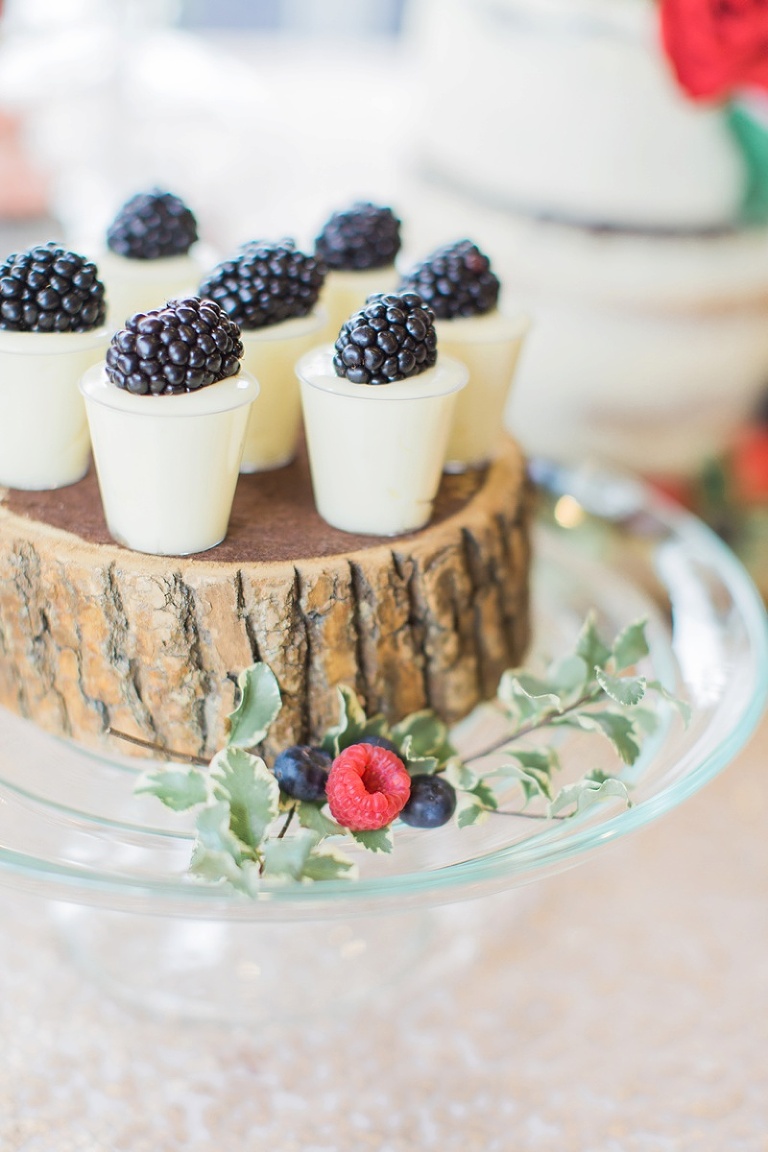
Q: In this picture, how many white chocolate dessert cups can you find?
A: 7